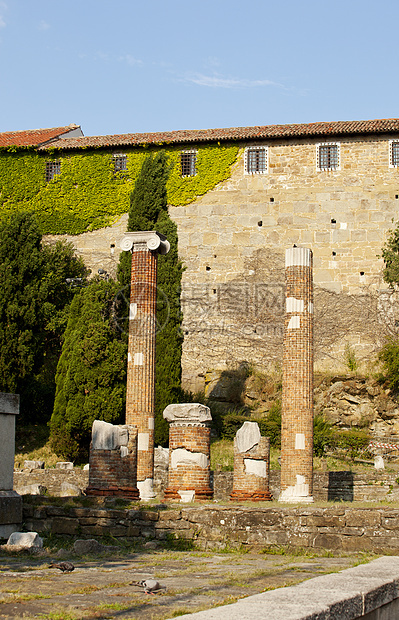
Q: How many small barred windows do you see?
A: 6